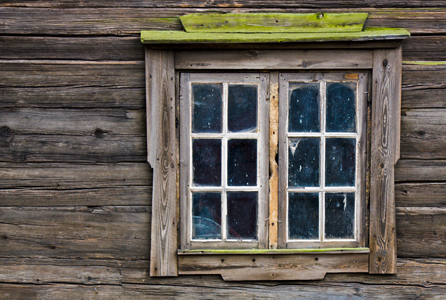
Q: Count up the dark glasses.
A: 12